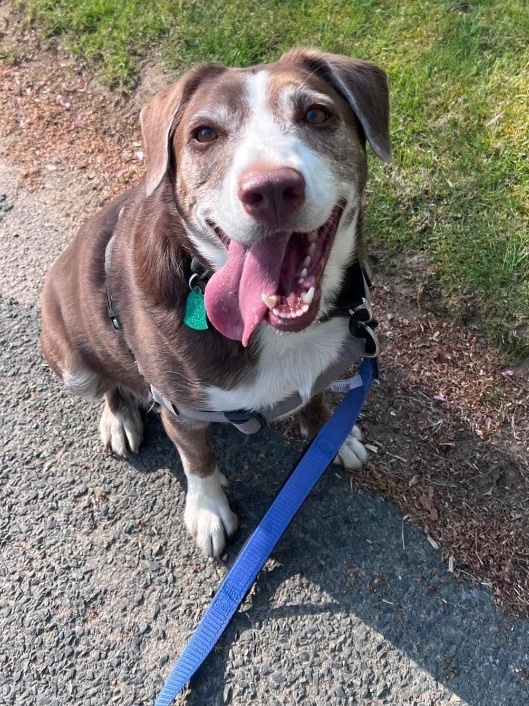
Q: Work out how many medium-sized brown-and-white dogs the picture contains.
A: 1